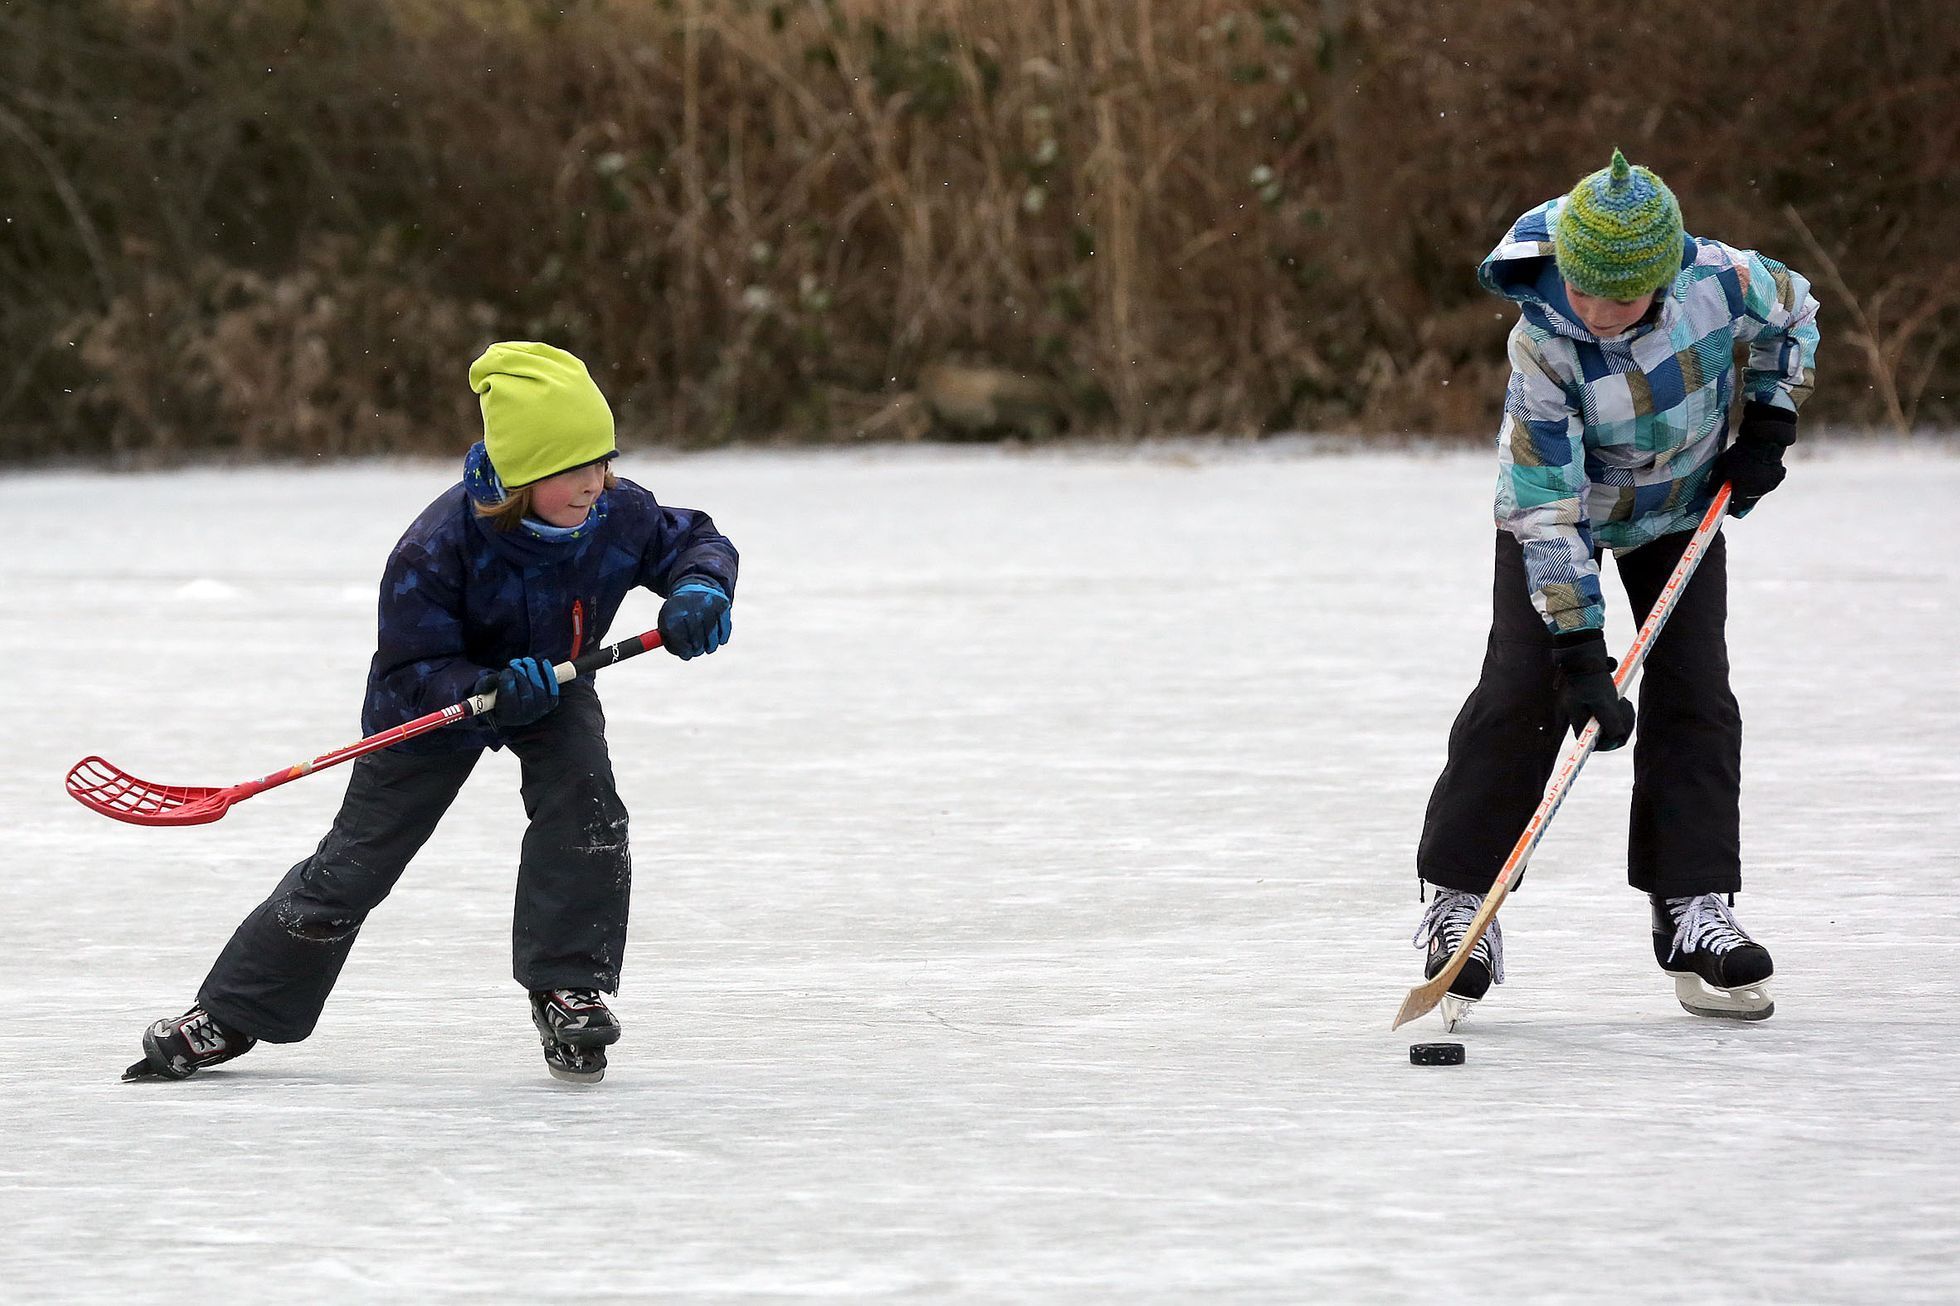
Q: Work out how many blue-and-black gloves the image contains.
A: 2